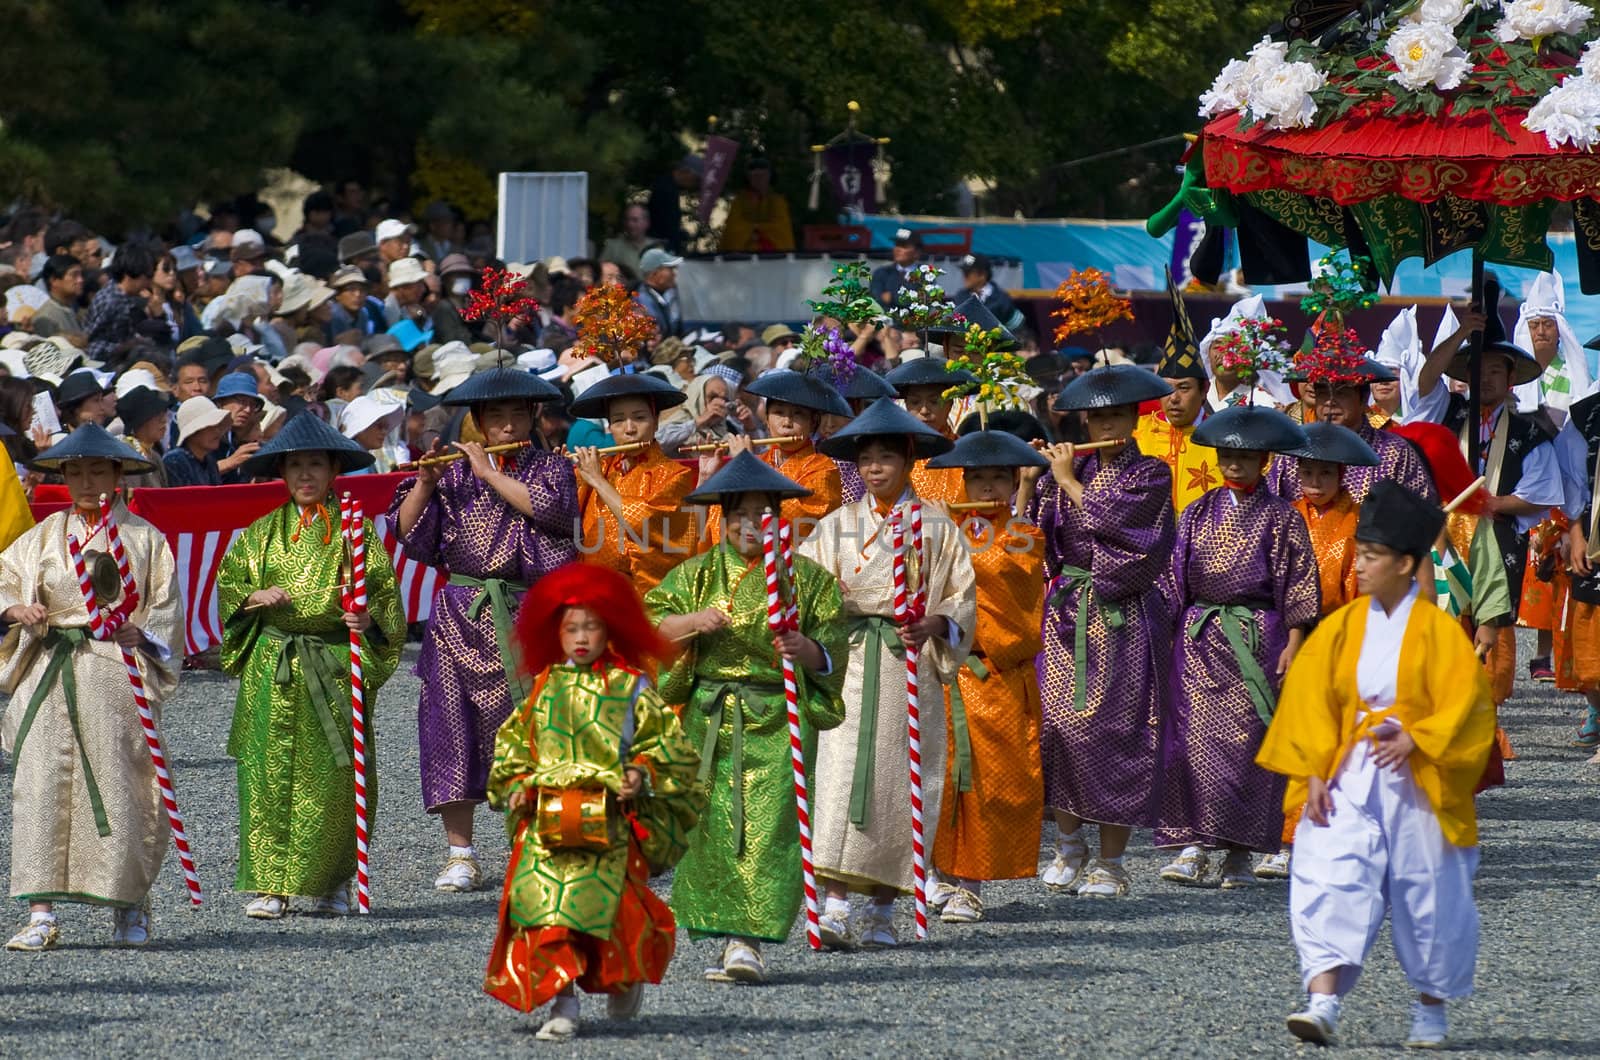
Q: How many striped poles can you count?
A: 4